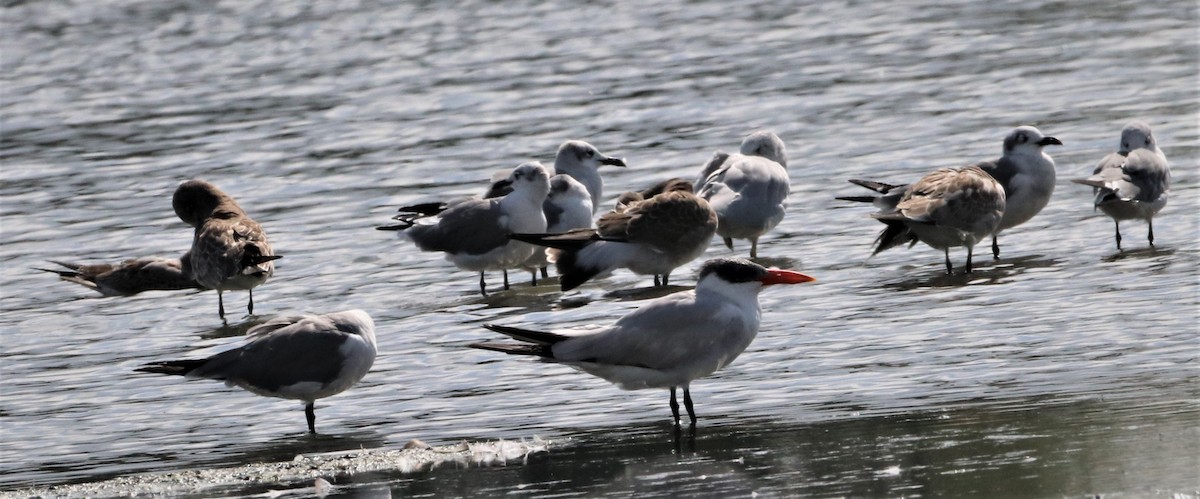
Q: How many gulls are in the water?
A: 11